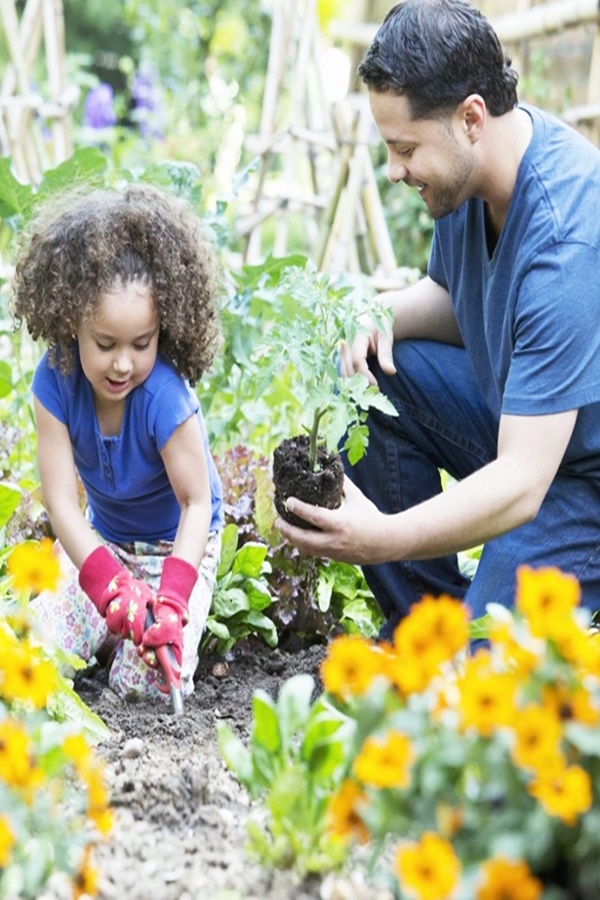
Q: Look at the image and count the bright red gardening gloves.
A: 2